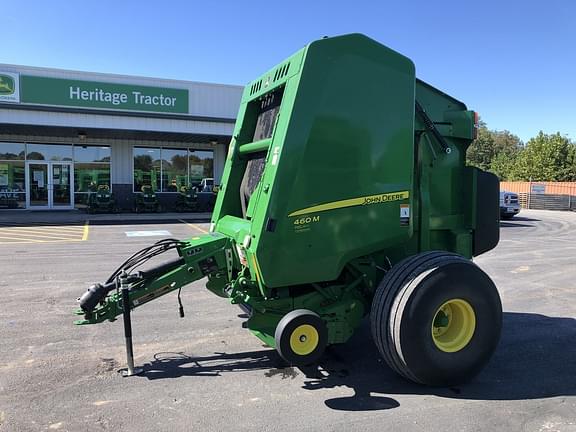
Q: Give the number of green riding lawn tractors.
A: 3